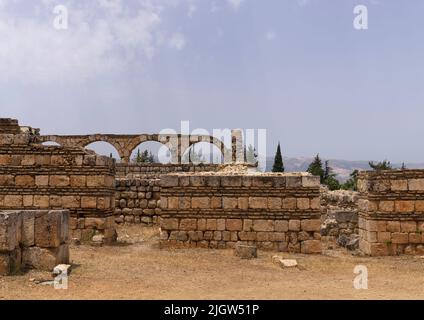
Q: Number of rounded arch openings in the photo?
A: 4